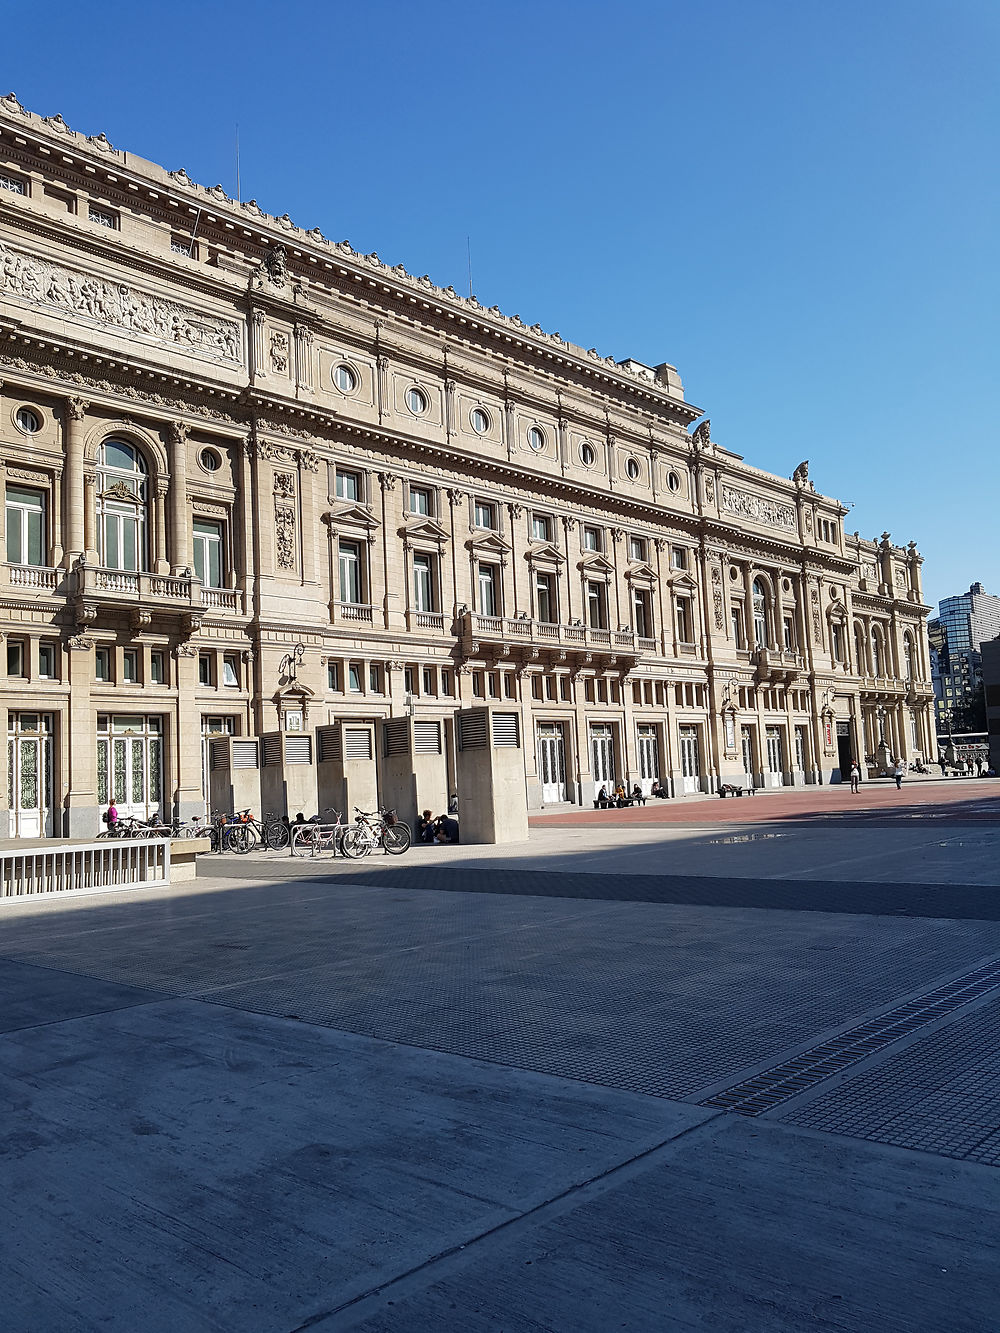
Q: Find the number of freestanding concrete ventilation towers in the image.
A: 5